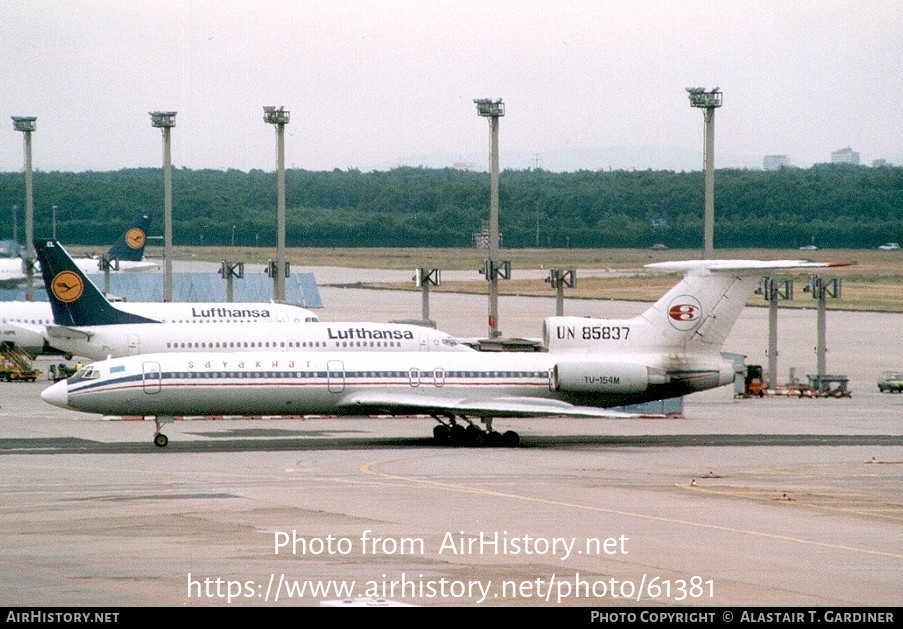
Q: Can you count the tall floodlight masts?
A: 5